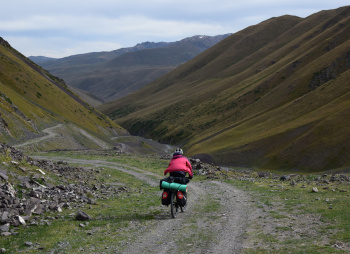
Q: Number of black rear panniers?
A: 2